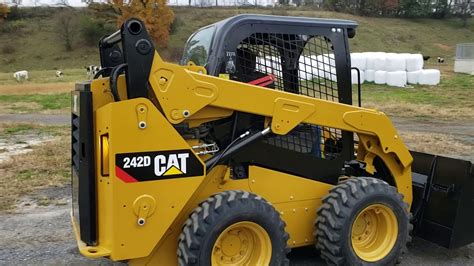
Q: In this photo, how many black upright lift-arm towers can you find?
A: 2